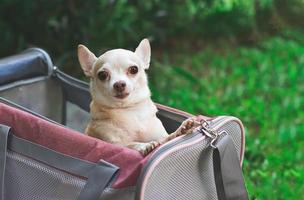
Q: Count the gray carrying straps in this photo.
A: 2